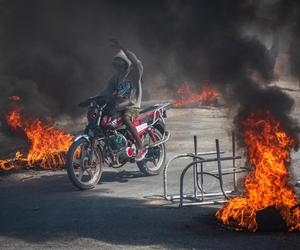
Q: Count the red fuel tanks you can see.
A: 1